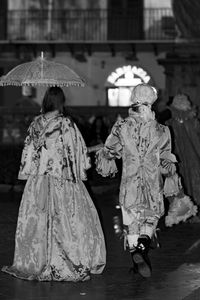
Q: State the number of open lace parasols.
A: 1